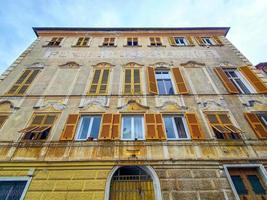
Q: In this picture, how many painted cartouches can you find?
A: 14